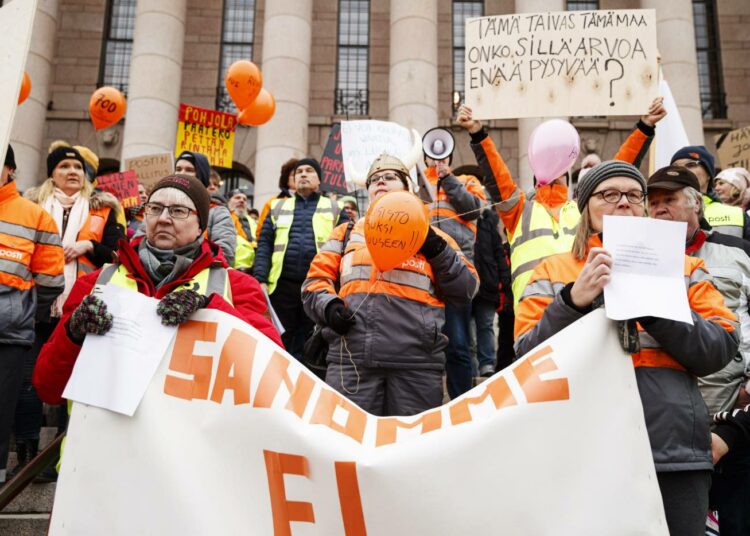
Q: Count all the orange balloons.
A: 5